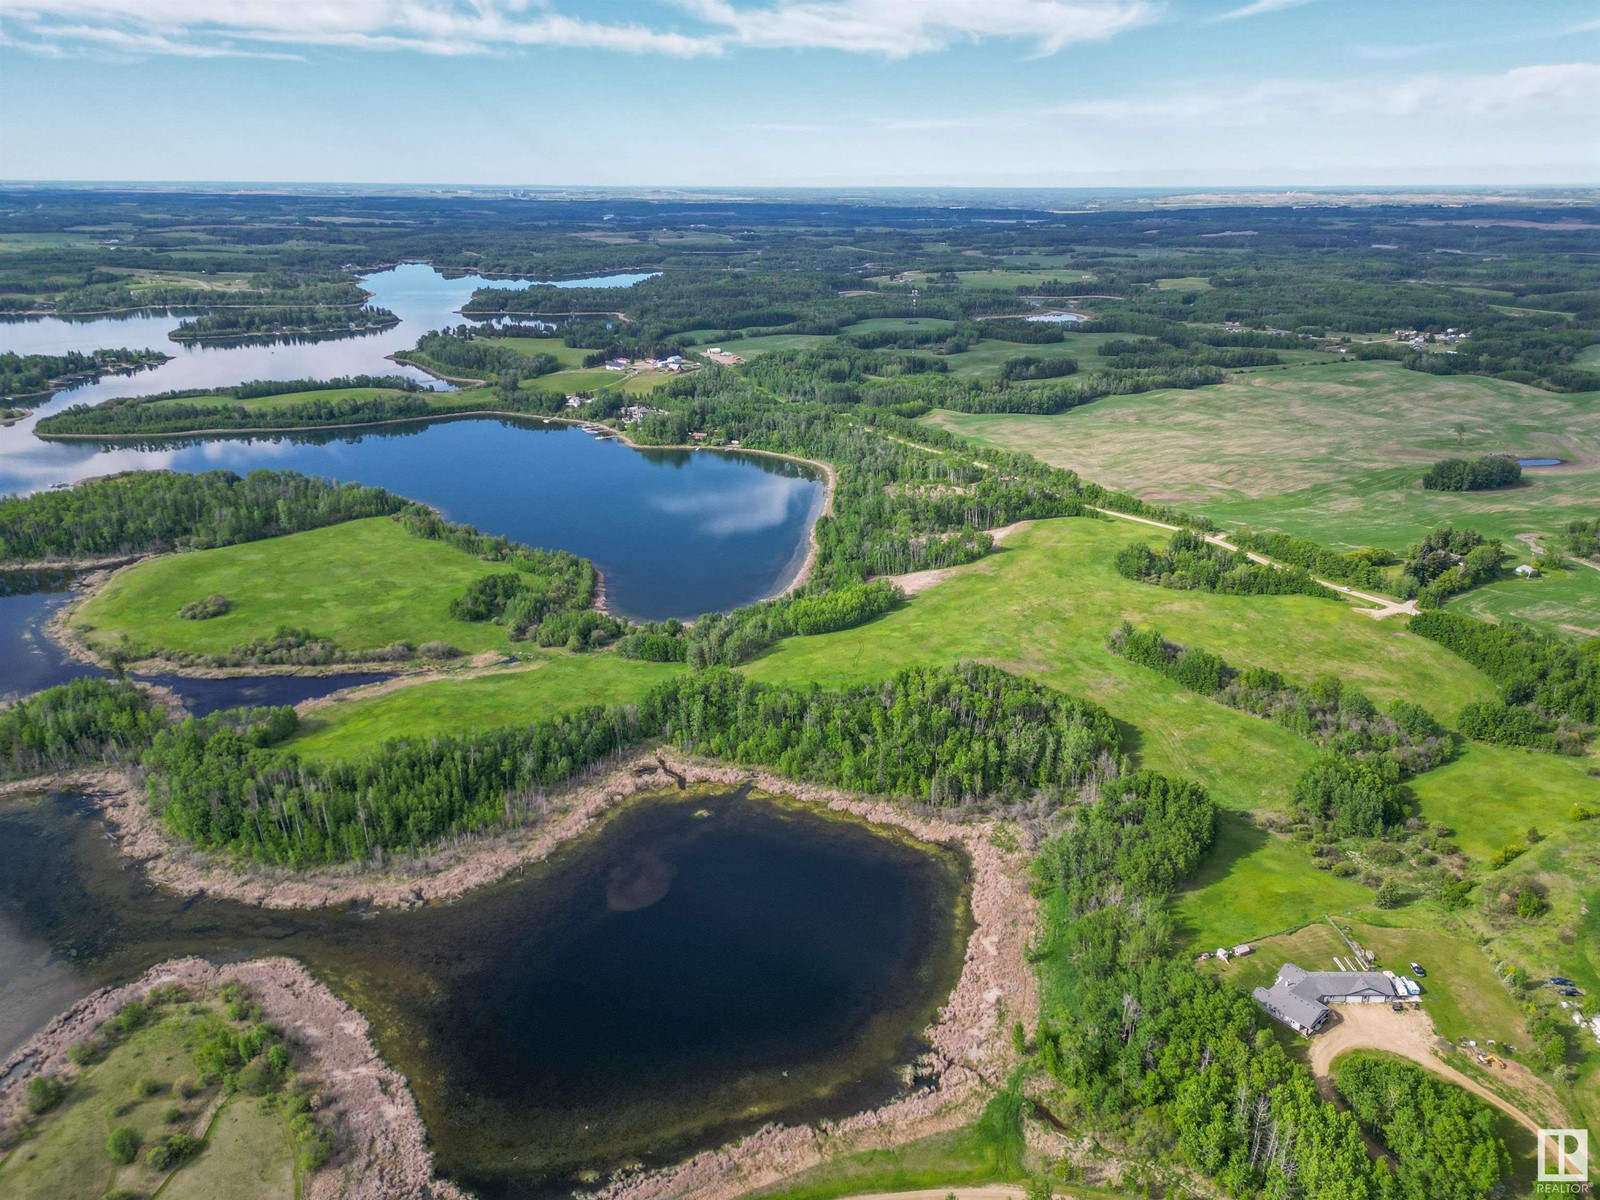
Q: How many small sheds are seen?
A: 2